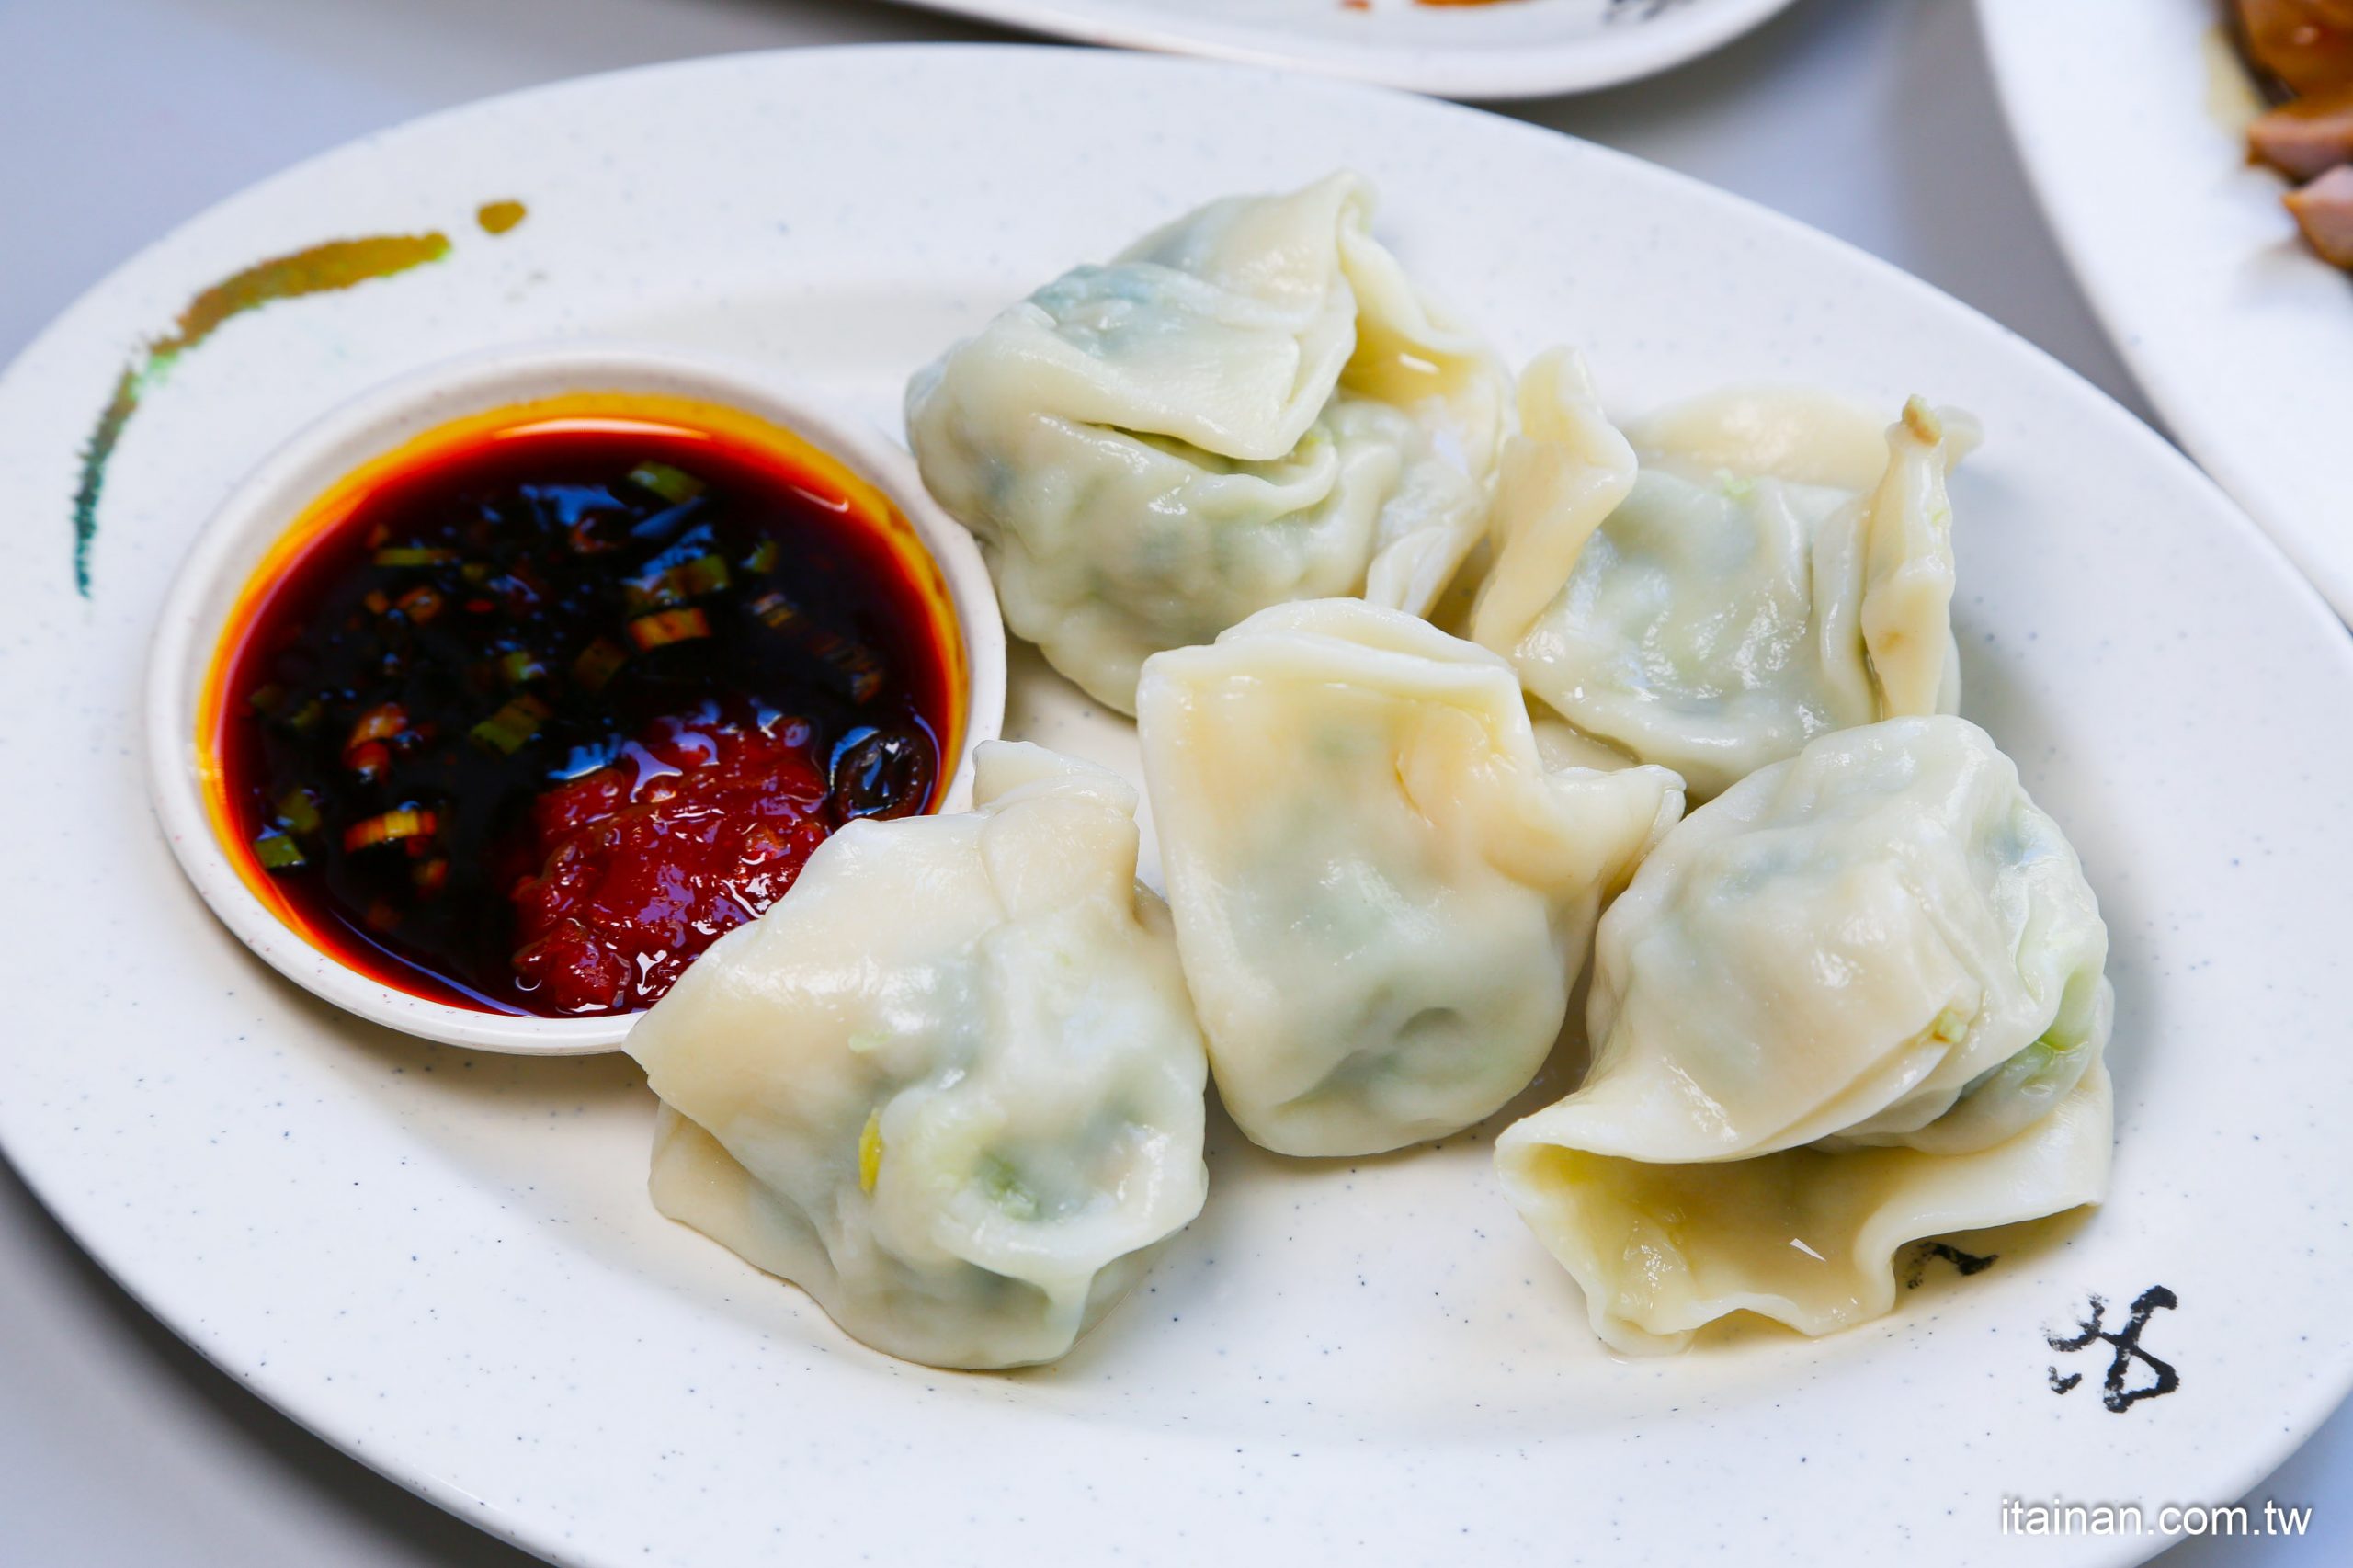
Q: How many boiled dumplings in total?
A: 5